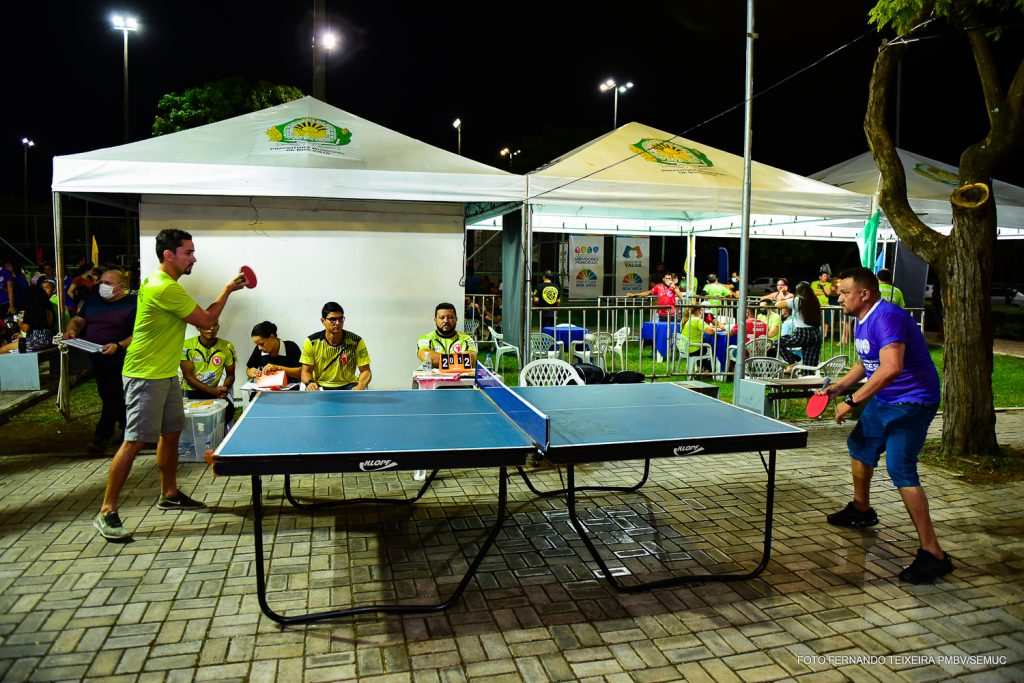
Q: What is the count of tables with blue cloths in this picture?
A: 3